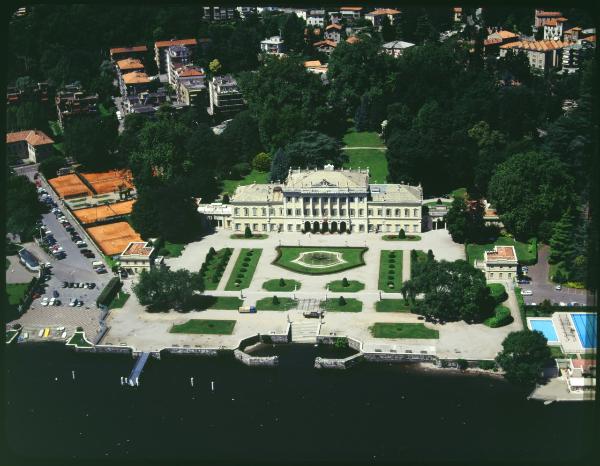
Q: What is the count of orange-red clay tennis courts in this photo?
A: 4